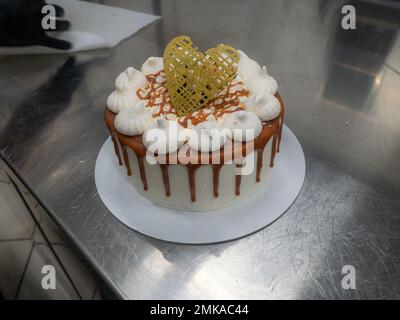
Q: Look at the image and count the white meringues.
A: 10